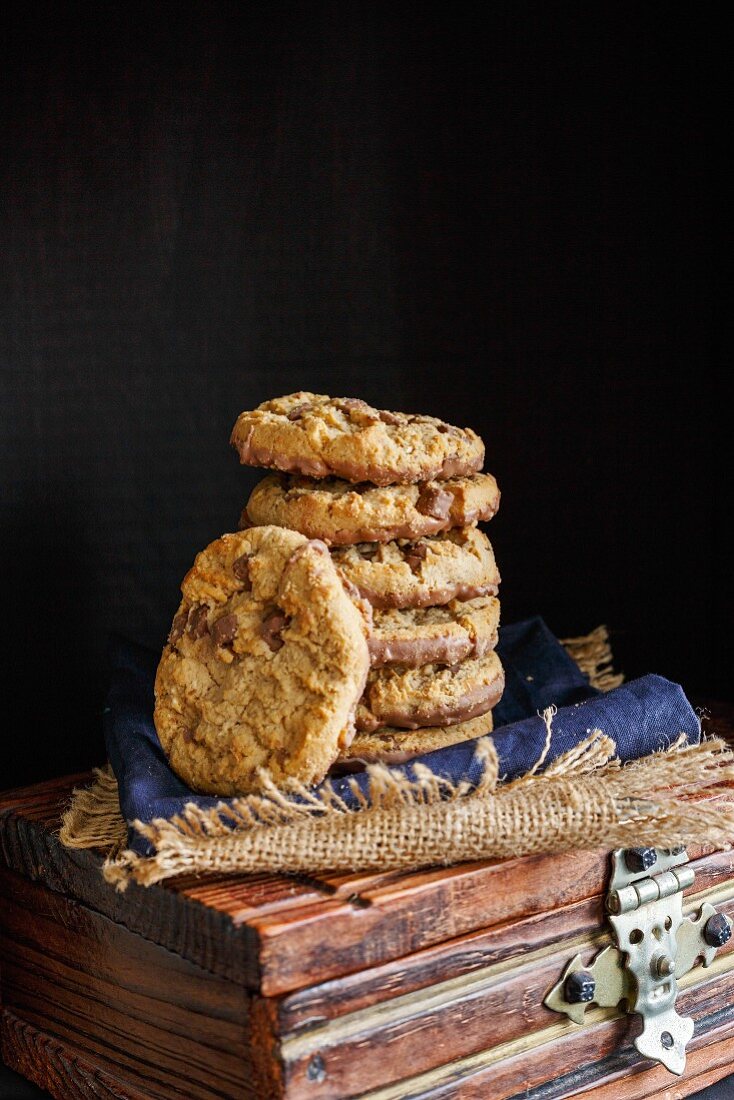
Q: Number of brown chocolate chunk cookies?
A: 7